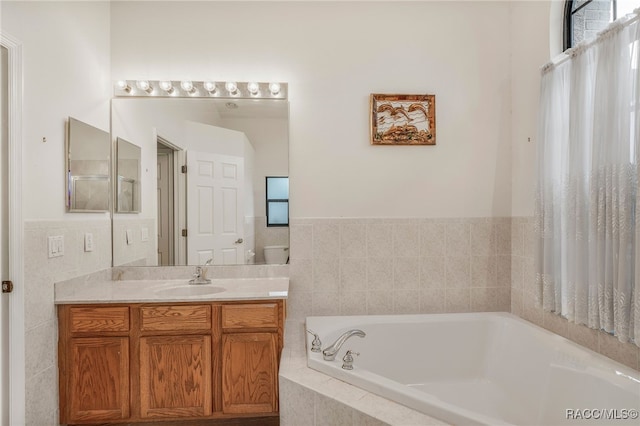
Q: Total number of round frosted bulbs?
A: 8